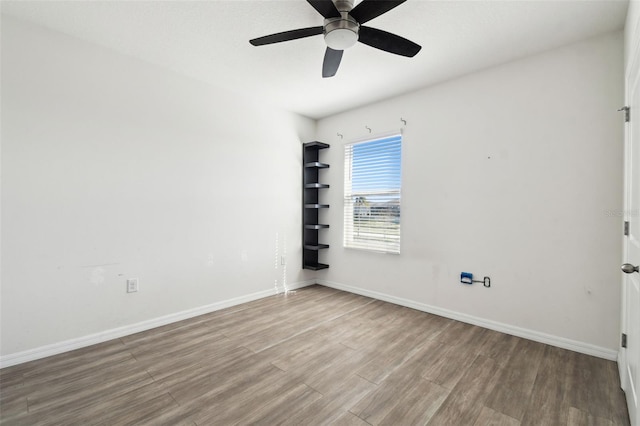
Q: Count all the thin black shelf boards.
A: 7